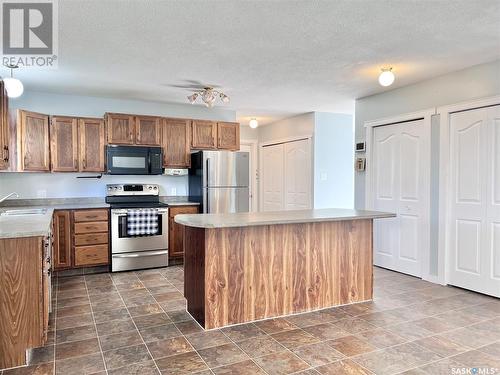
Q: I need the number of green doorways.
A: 0